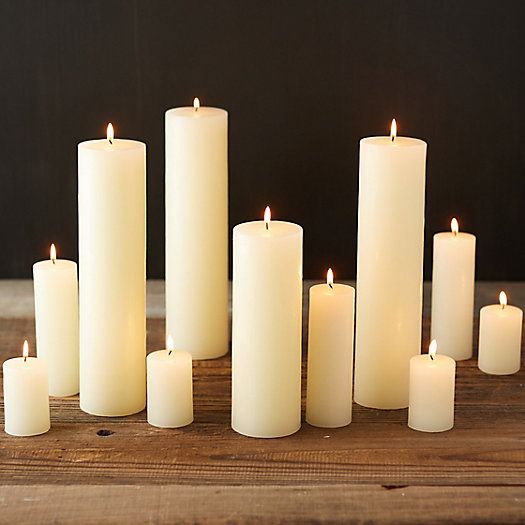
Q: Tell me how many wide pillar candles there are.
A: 4